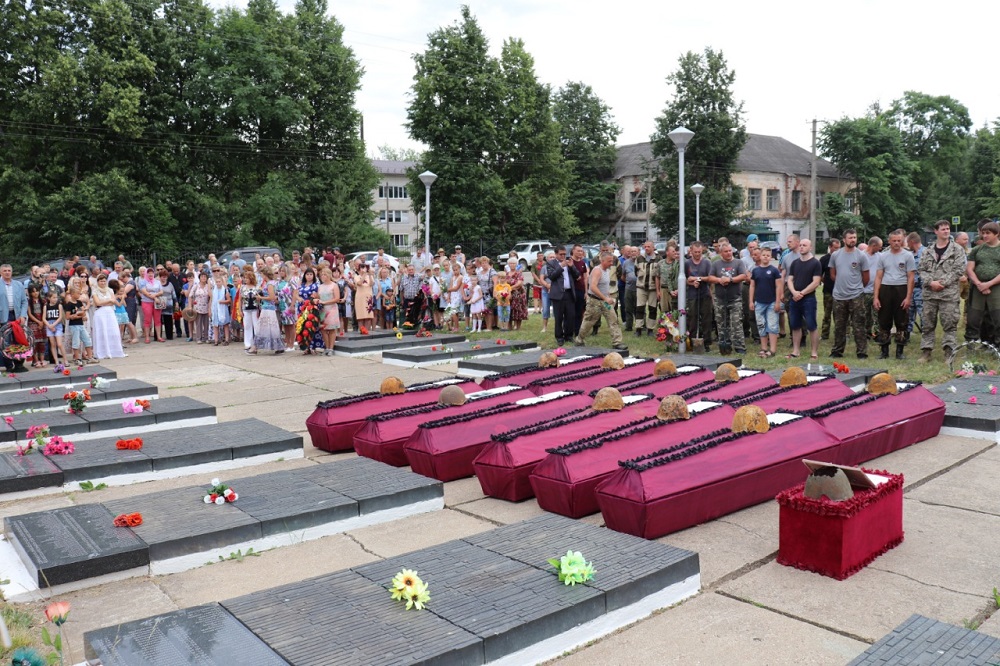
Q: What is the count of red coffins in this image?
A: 12